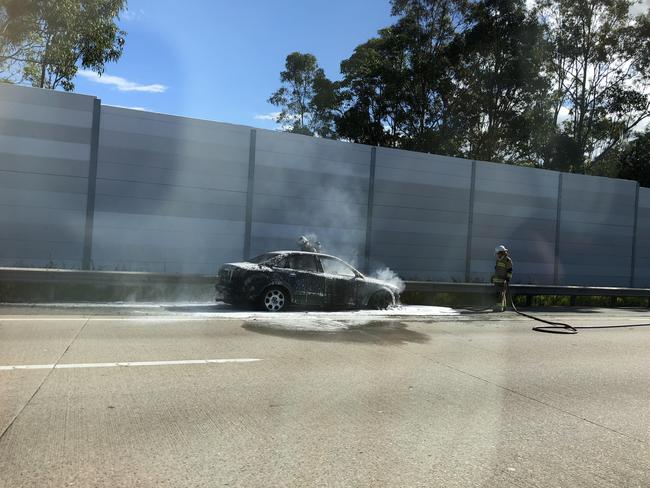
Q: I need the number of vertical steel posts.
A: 6